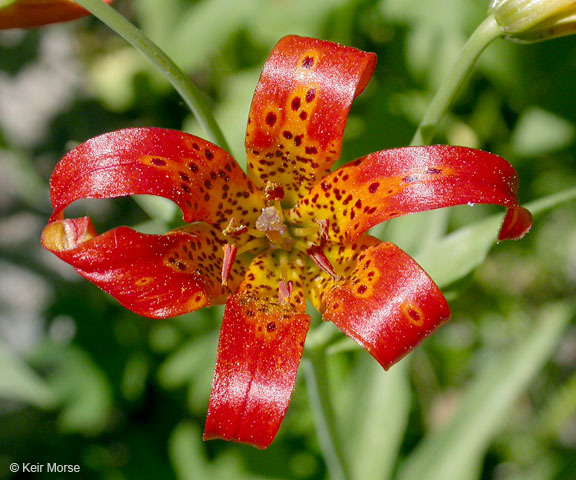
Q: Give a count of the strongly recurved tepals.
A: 6